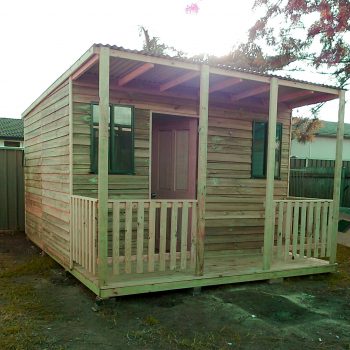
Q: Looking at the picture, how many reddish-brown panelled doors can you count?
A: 1